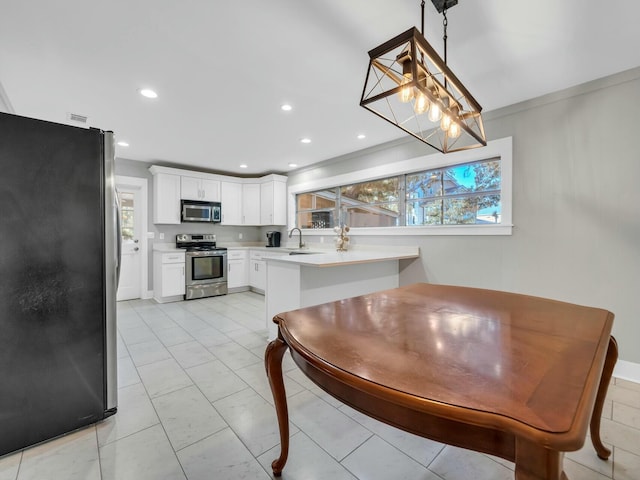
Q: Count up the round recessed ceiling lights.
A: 7